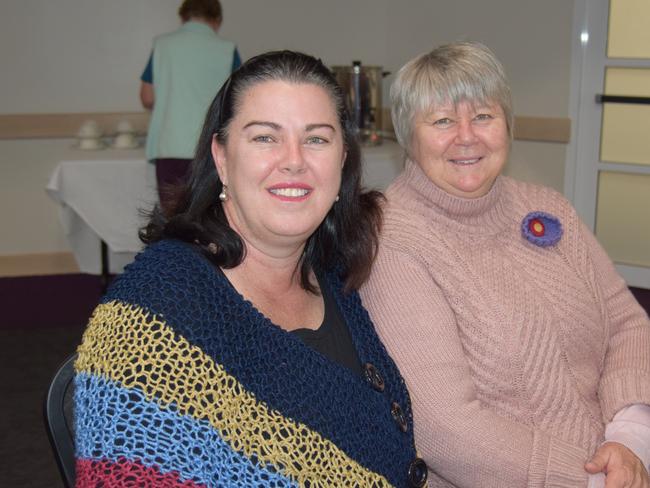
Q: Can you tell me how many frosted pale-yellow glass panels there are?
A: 3